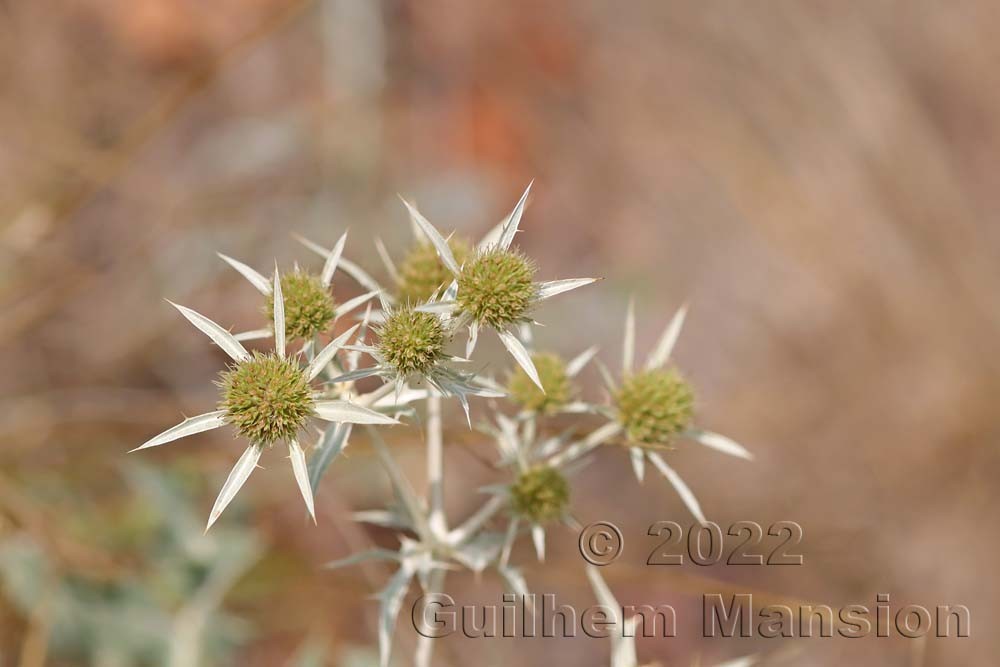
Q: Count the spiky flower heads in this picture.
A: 8